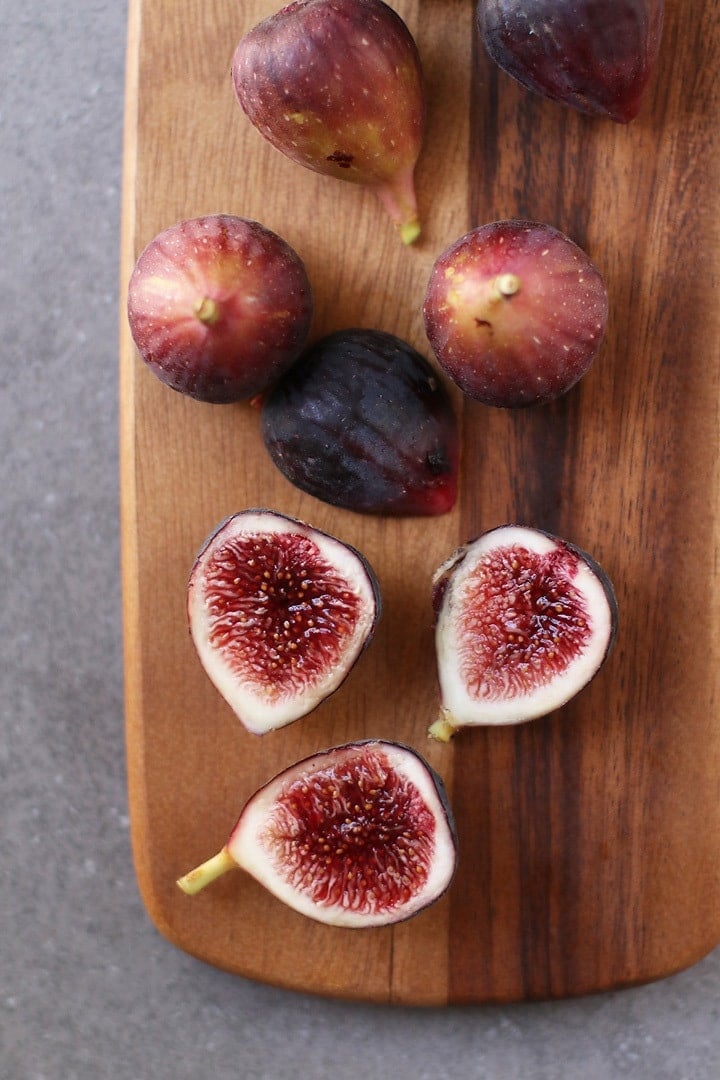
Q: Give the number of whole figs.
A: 5